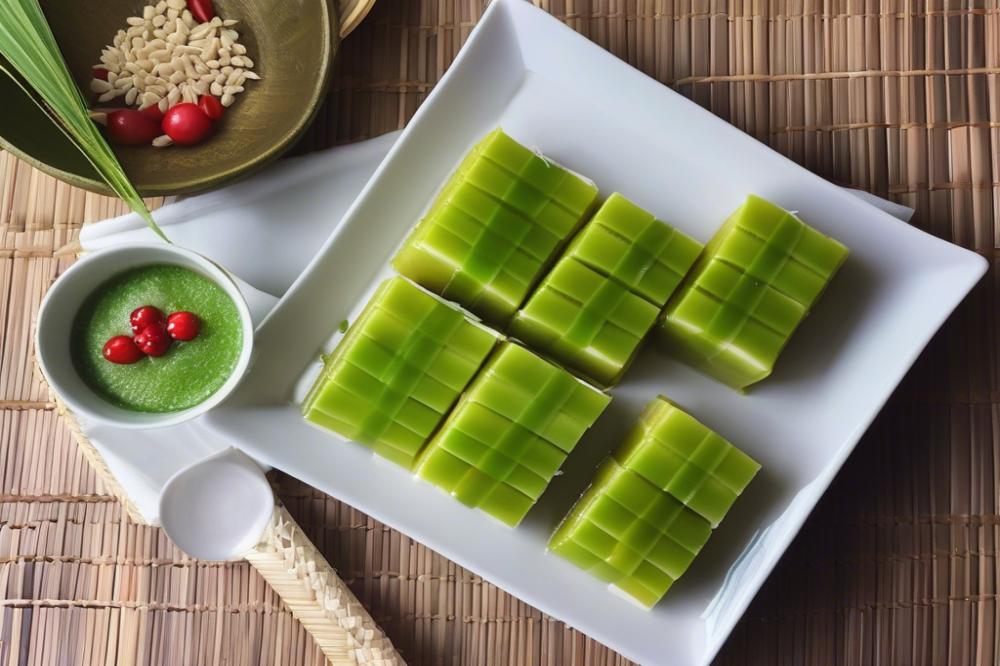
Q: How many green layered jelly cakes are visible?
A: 6